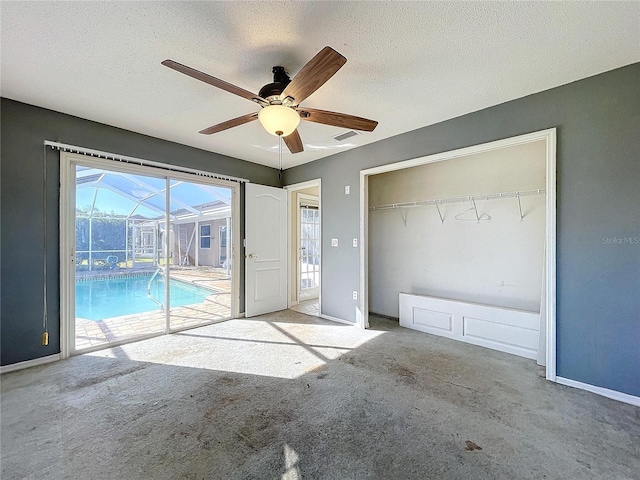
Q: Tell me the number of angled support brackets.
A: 4